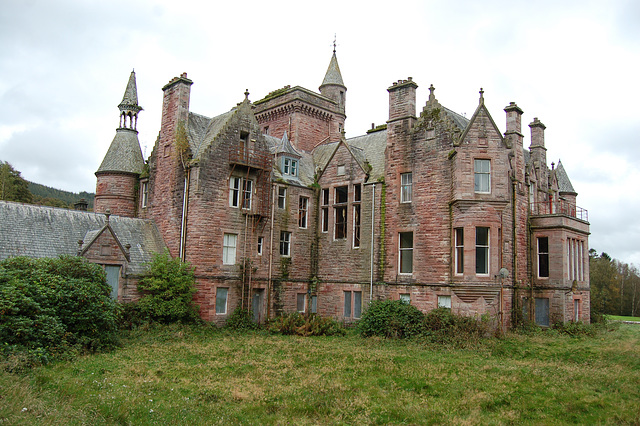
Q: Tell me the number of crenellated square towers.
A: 1